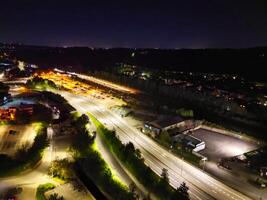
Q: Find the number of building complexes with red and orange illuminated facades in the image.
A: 1